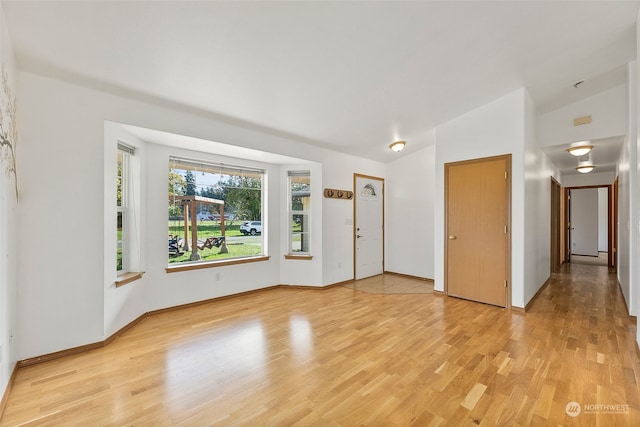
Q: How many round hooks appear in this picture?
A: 3